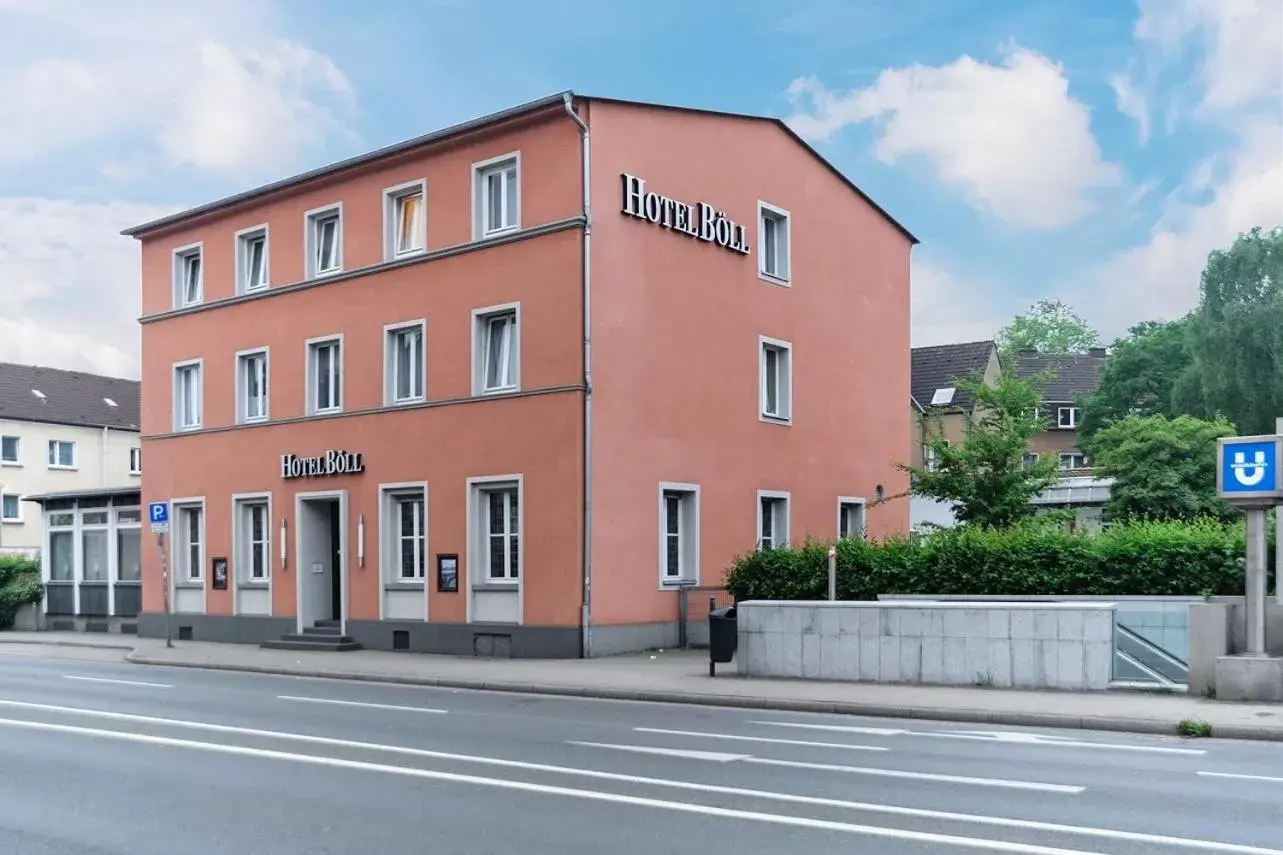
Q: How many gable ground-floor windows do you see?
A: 3